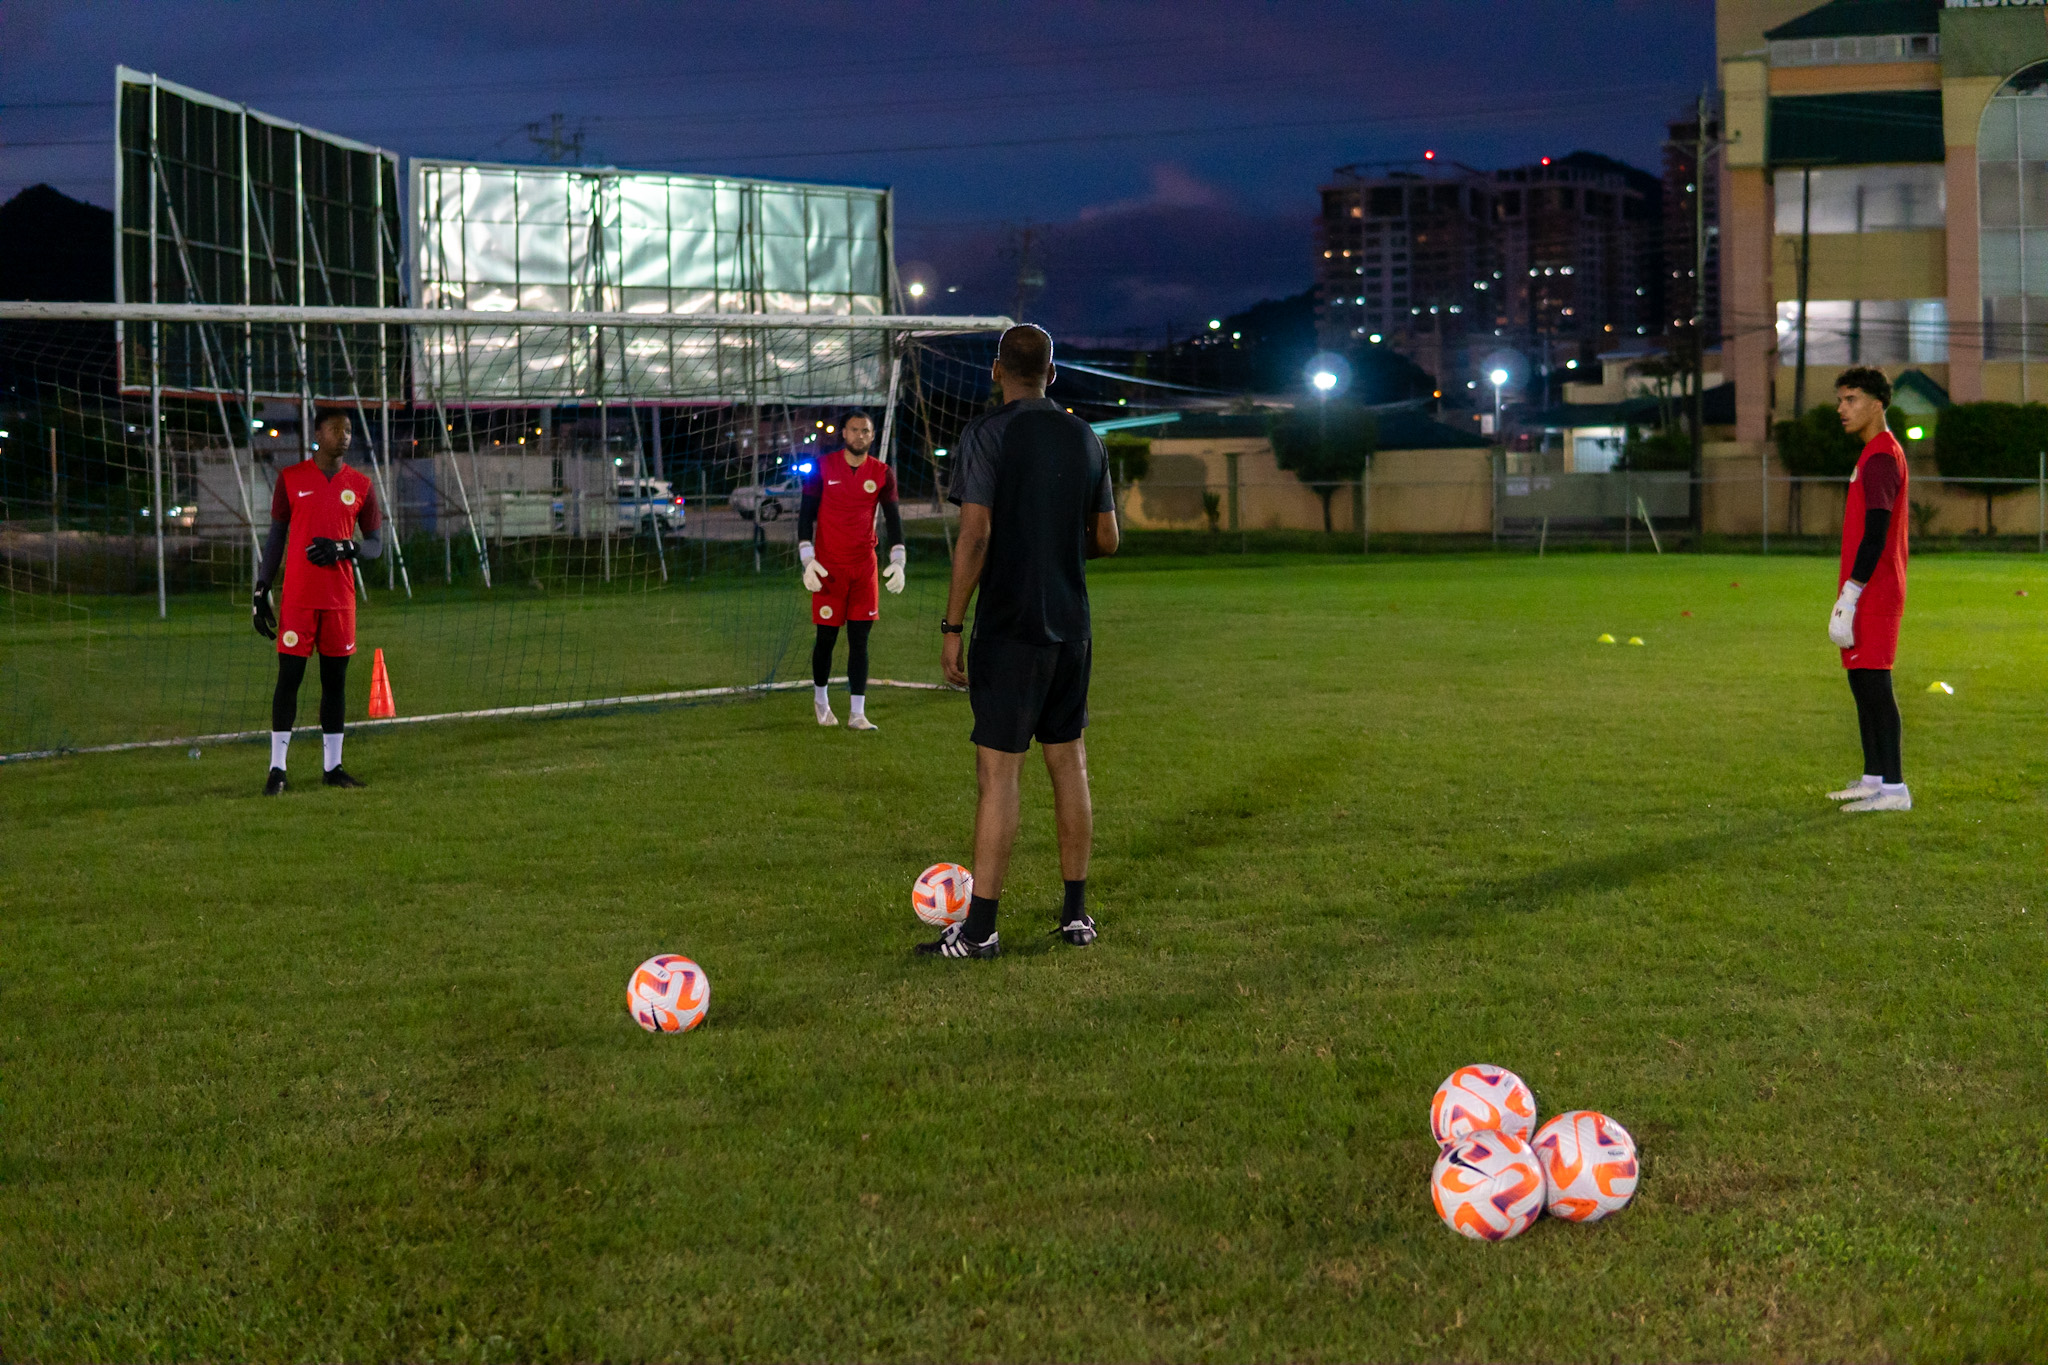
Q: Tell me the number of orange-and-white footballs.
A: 5